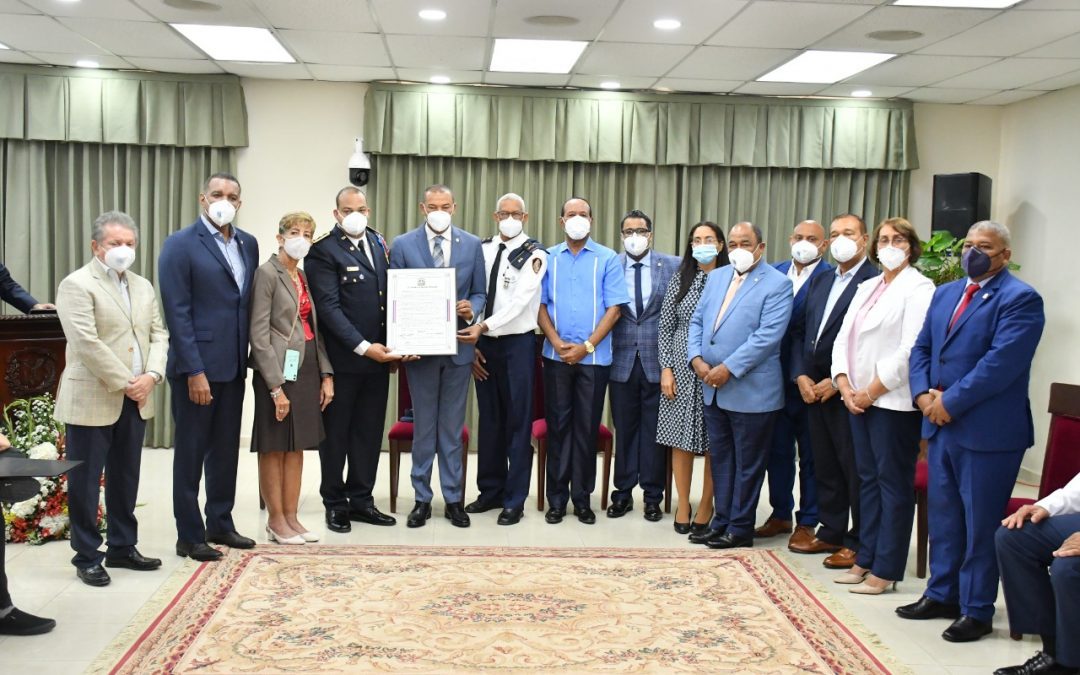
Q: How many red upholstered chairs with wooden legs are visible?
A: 4